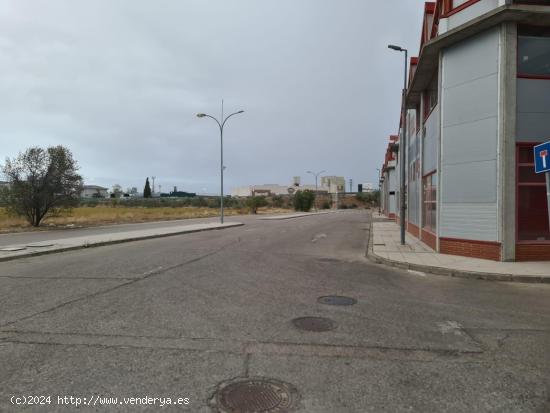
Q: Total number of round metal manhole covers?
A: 3